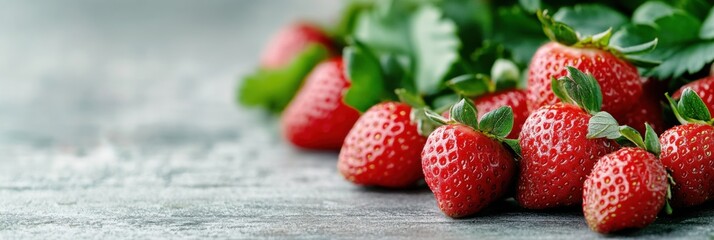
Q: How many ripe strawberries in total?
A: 11